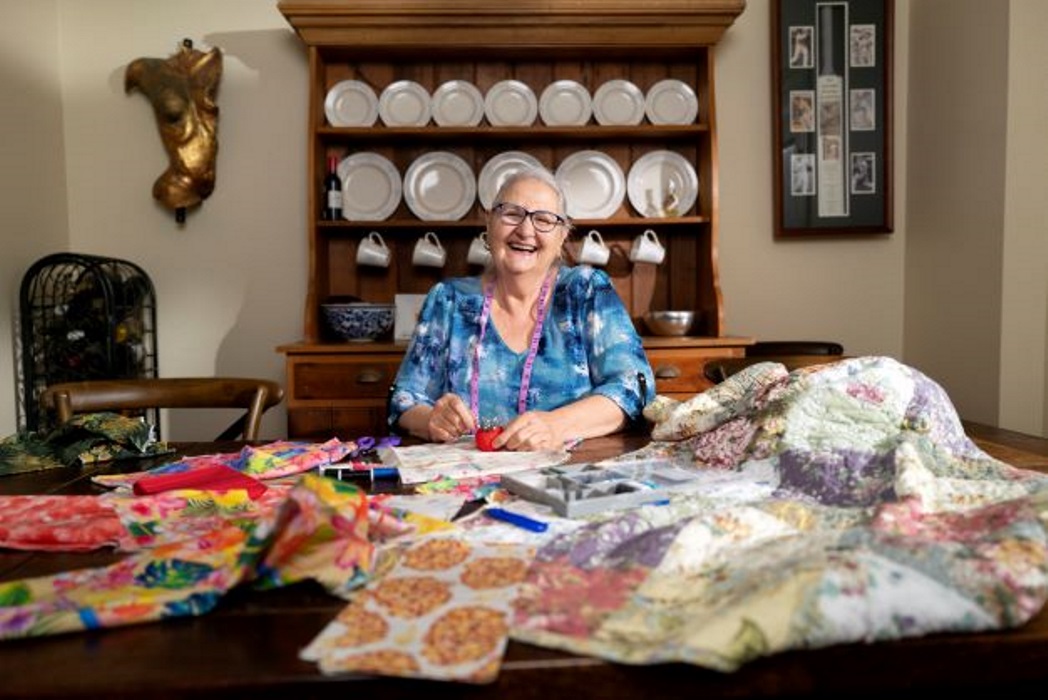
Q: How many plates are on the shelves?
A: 12